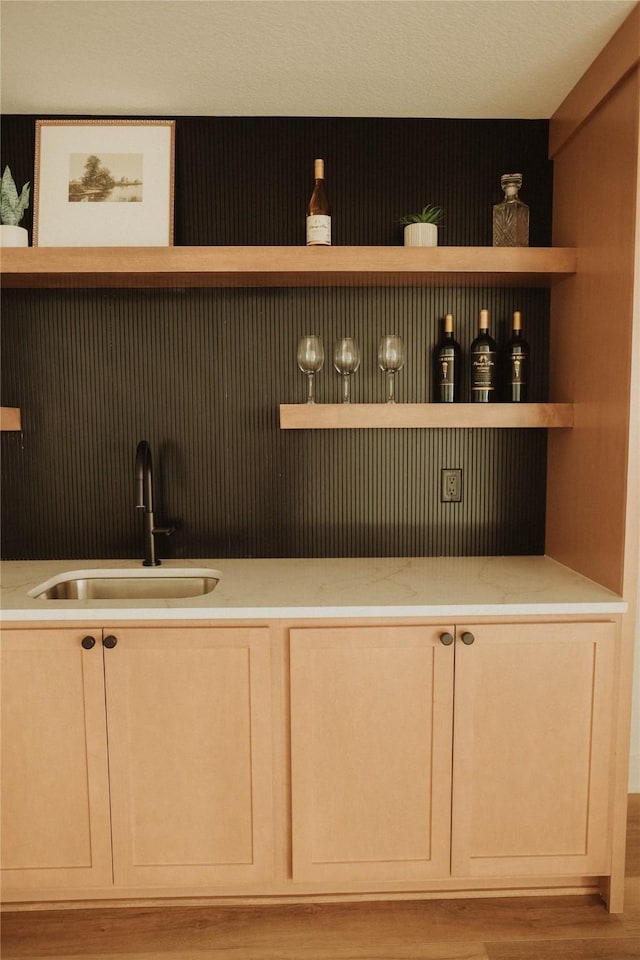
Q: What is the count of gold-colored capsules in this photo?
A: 4